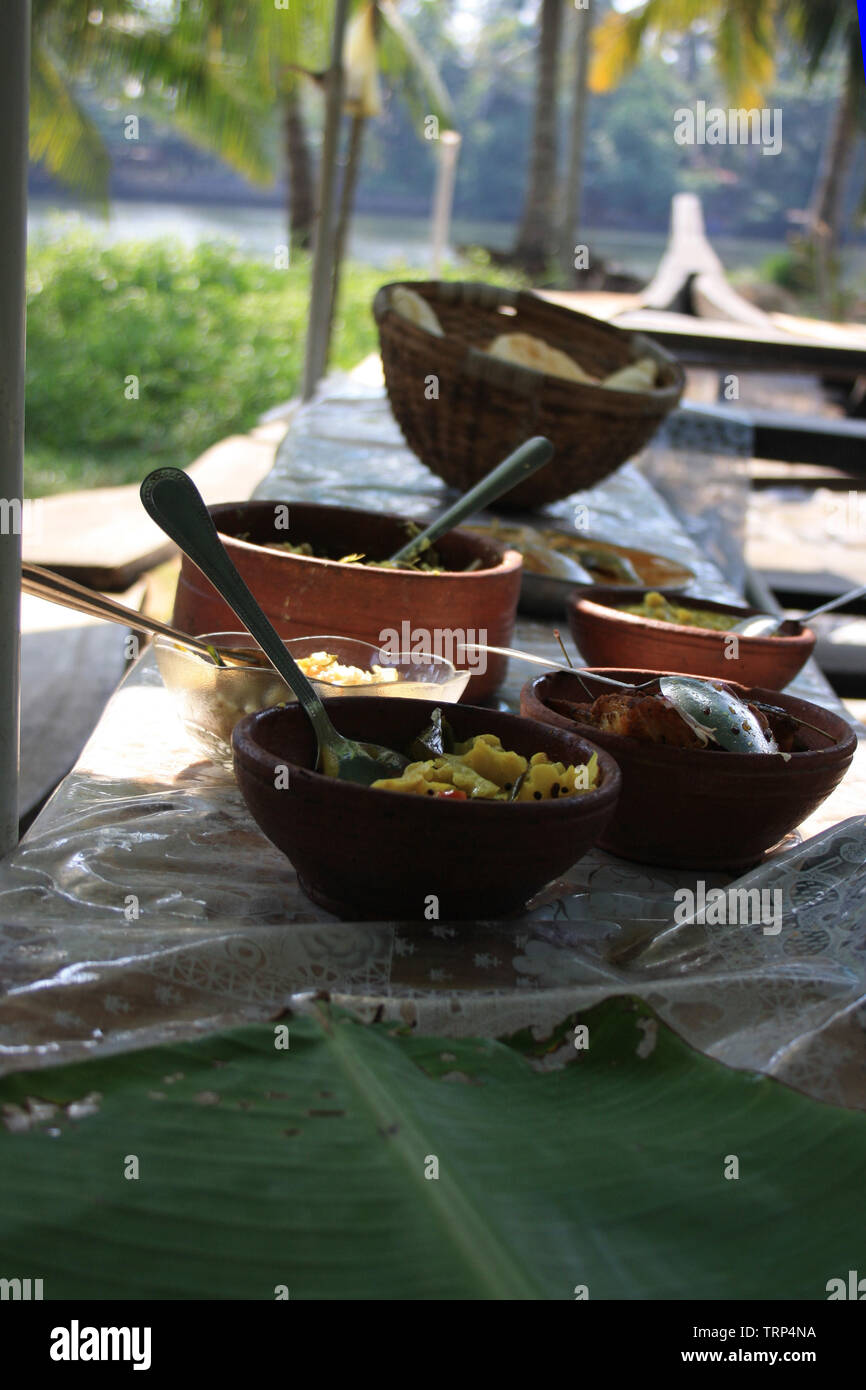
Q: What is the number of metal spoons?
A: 5